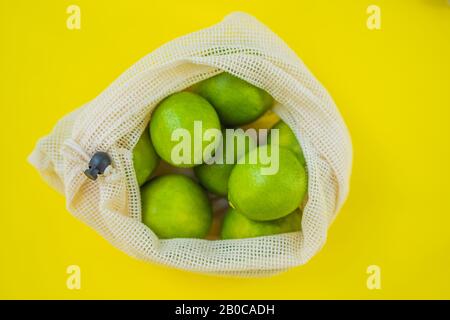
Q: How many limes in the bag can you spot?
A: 8